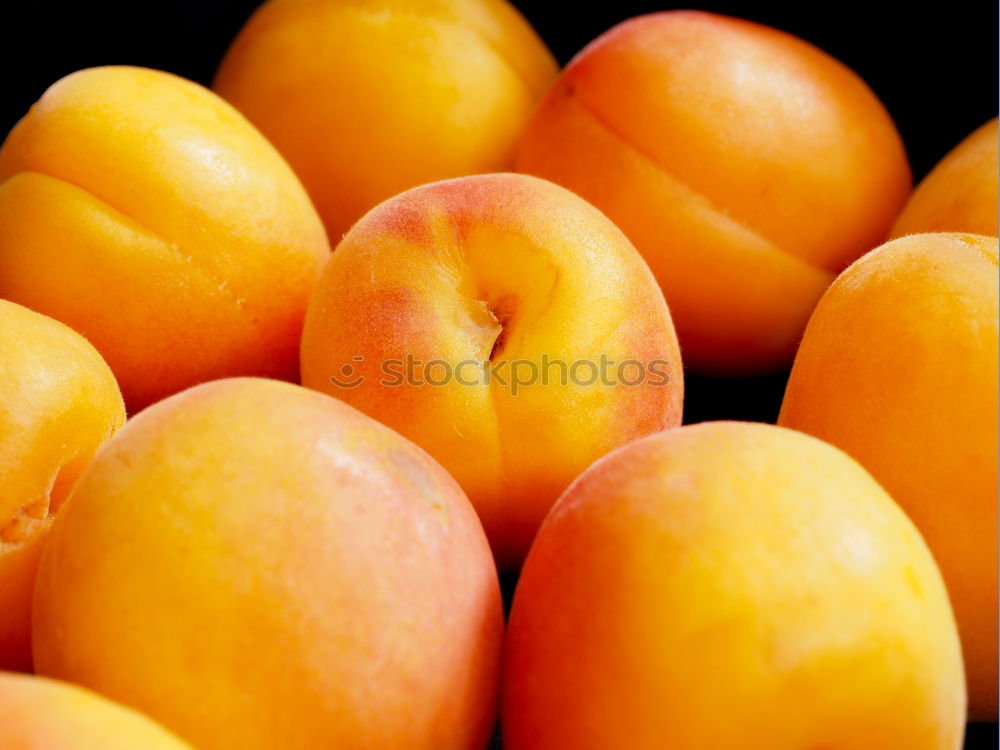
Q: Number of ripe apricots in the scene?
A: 10